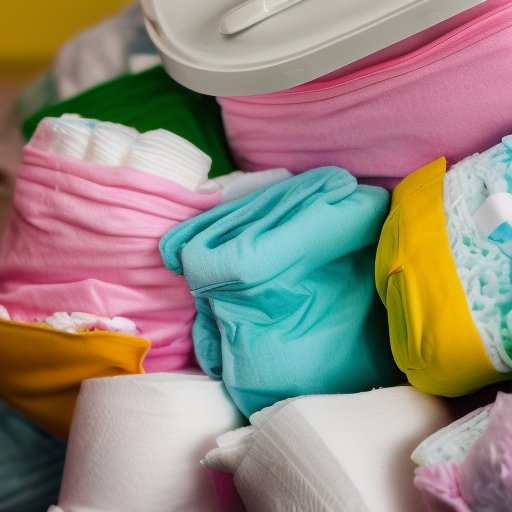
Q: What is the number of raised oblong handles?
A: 1